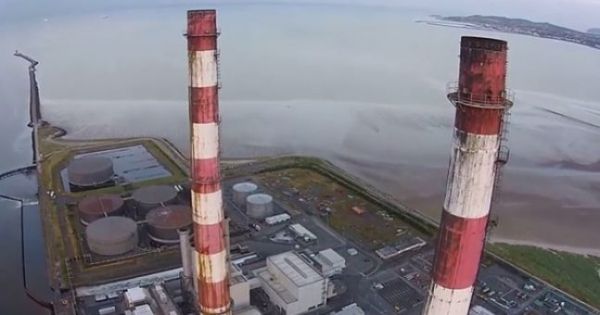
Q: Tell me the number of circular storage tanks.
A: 7